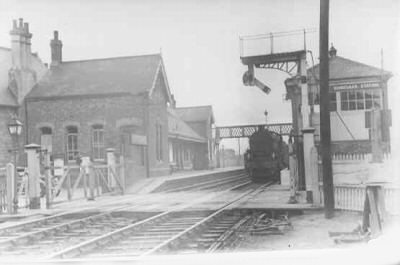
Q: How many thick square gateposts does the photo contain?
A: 3